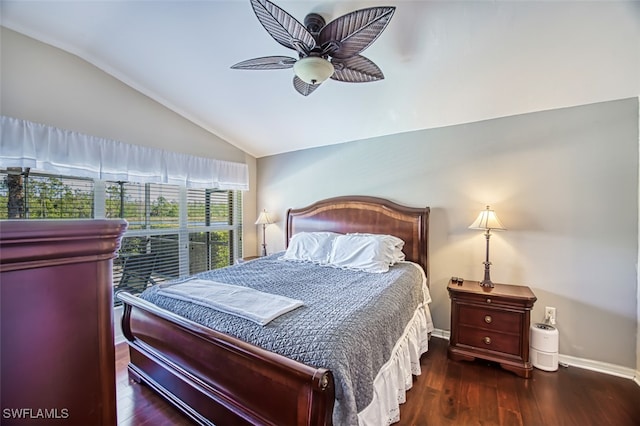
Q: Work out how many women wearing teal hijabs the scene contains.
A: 0